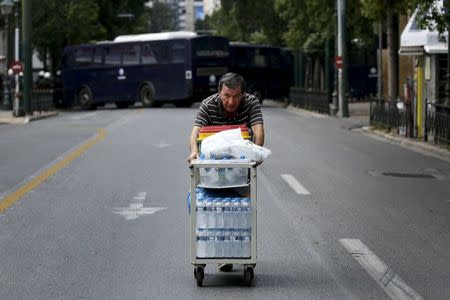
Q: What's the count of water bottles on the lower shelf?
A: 12